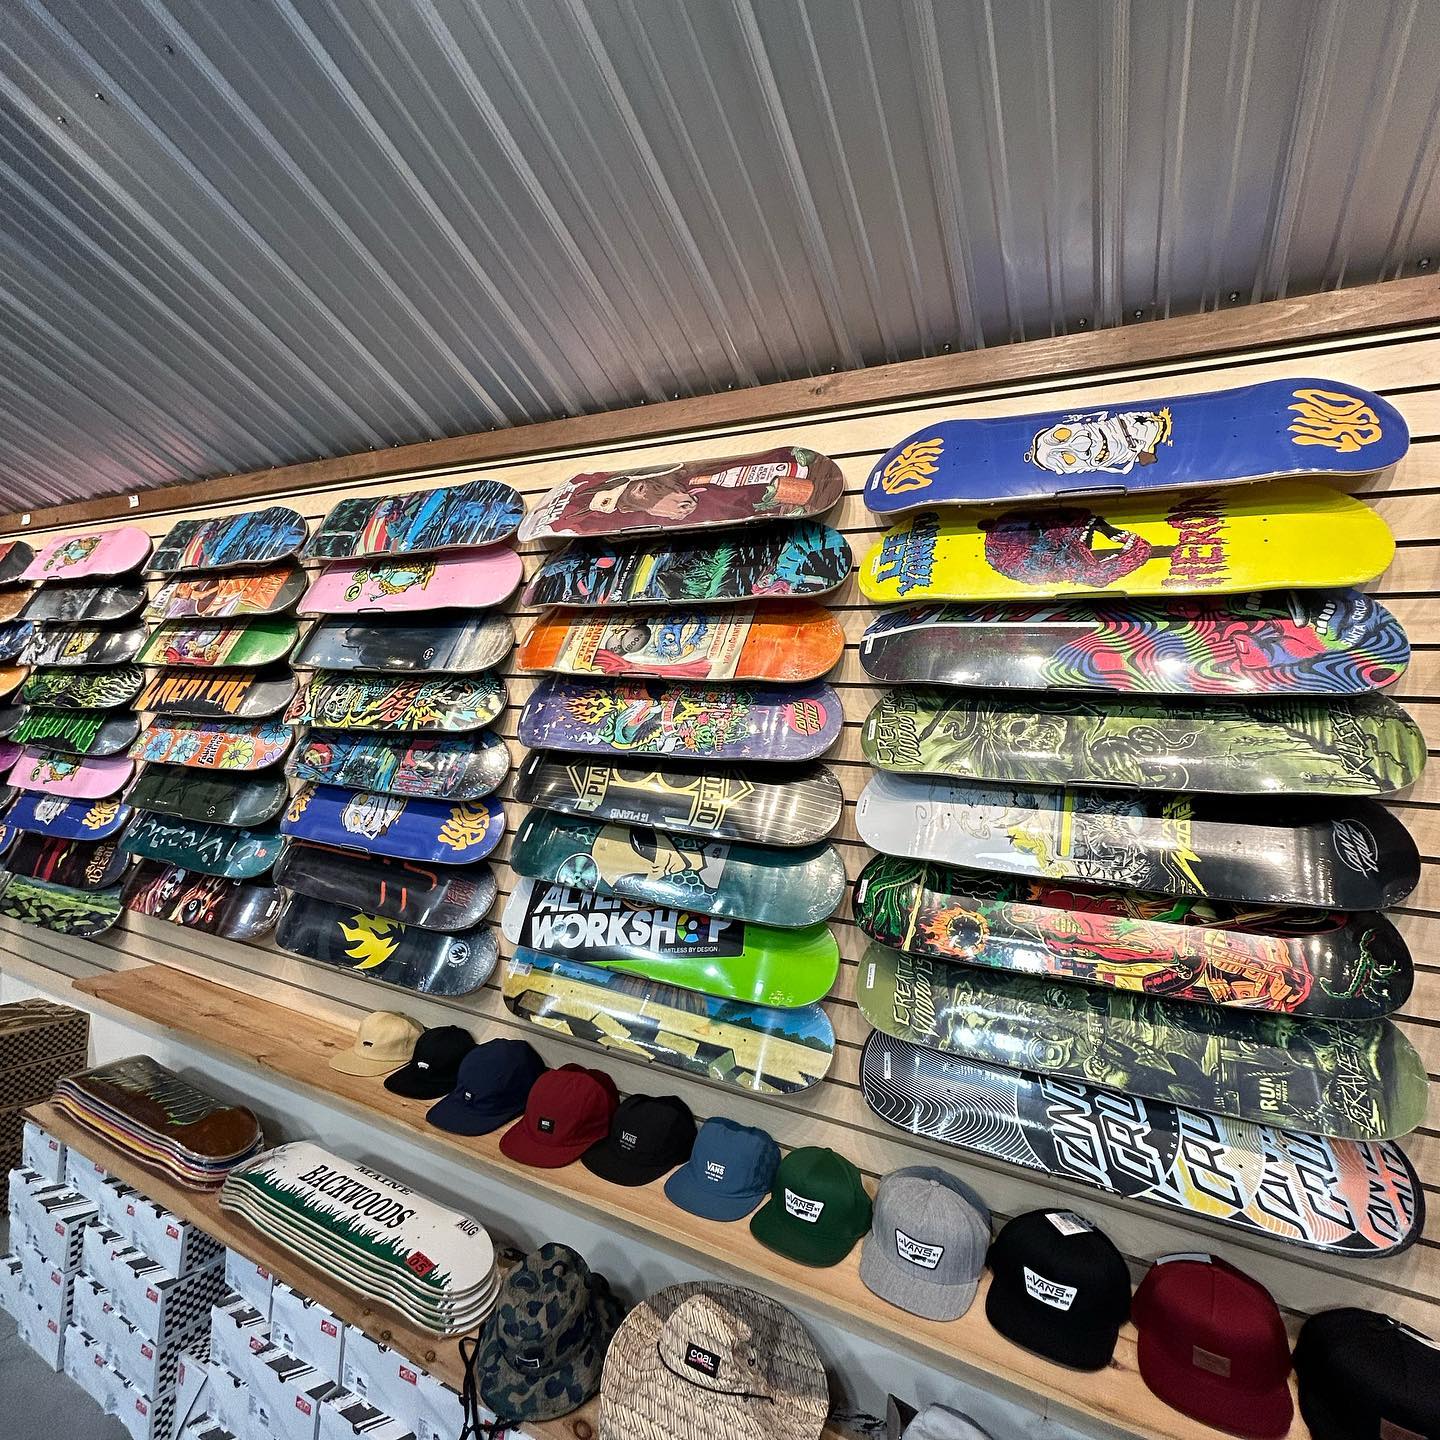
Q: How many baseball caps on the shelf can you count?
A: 11